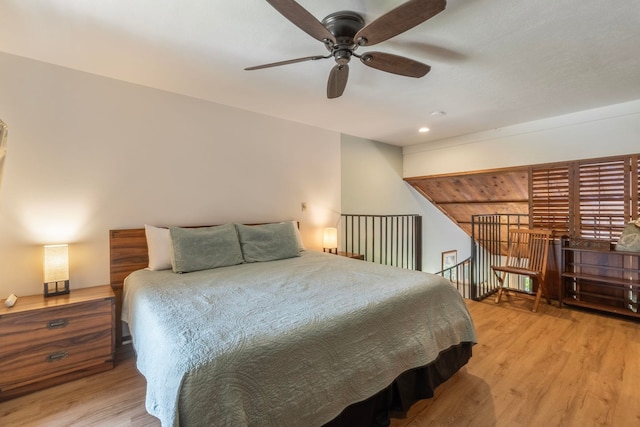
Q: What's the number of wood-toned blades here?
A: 5